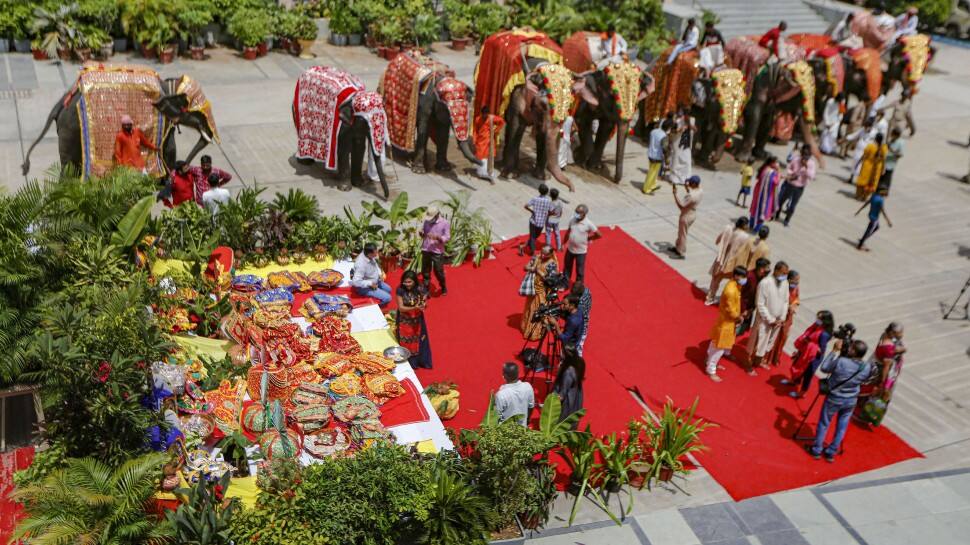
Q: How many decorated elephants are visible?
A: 10